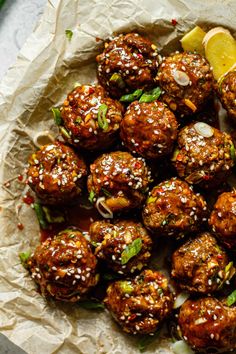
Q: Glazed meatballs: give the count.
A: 15